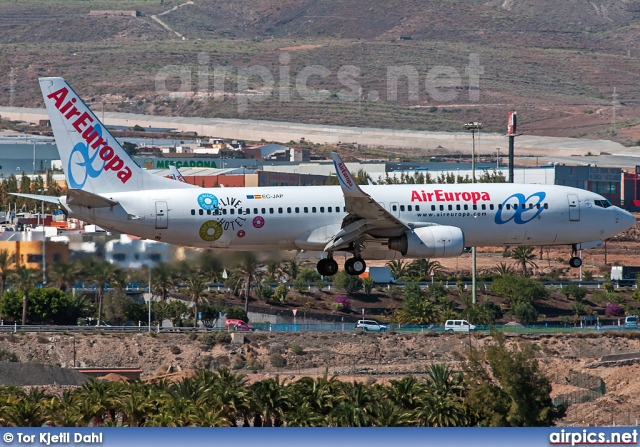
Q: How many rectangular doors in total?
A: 2